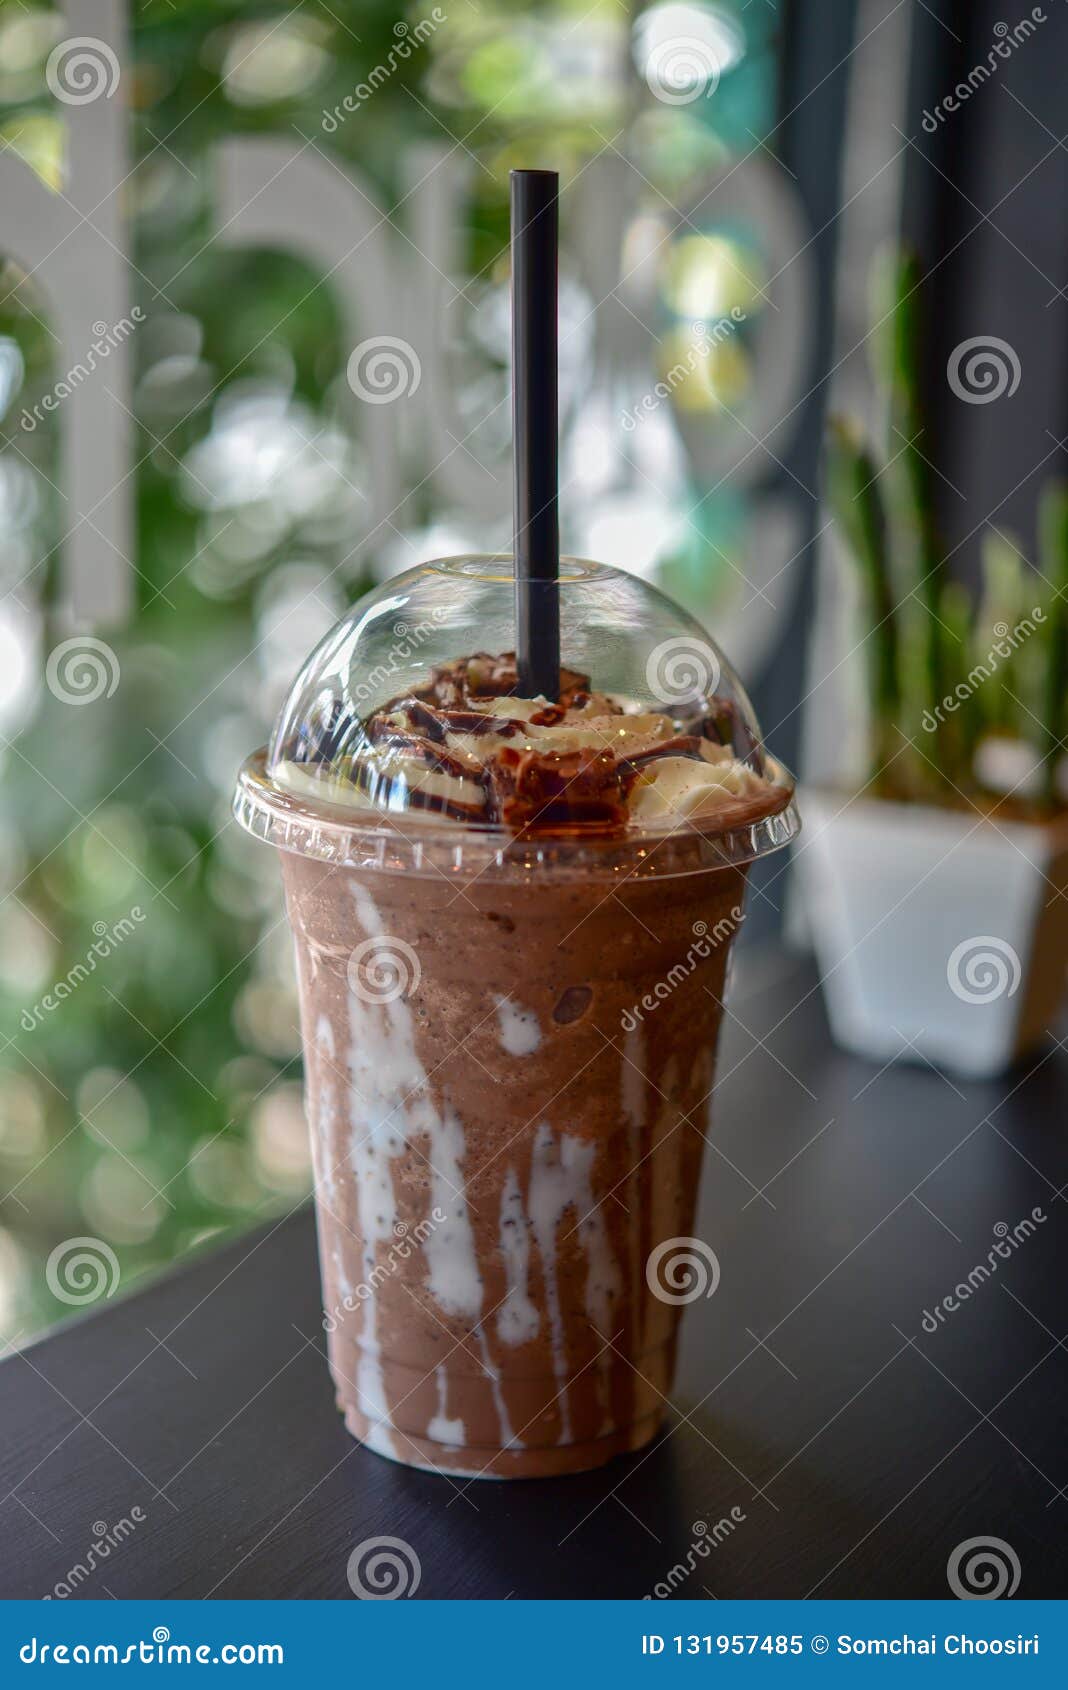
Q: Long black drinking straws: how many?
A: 1